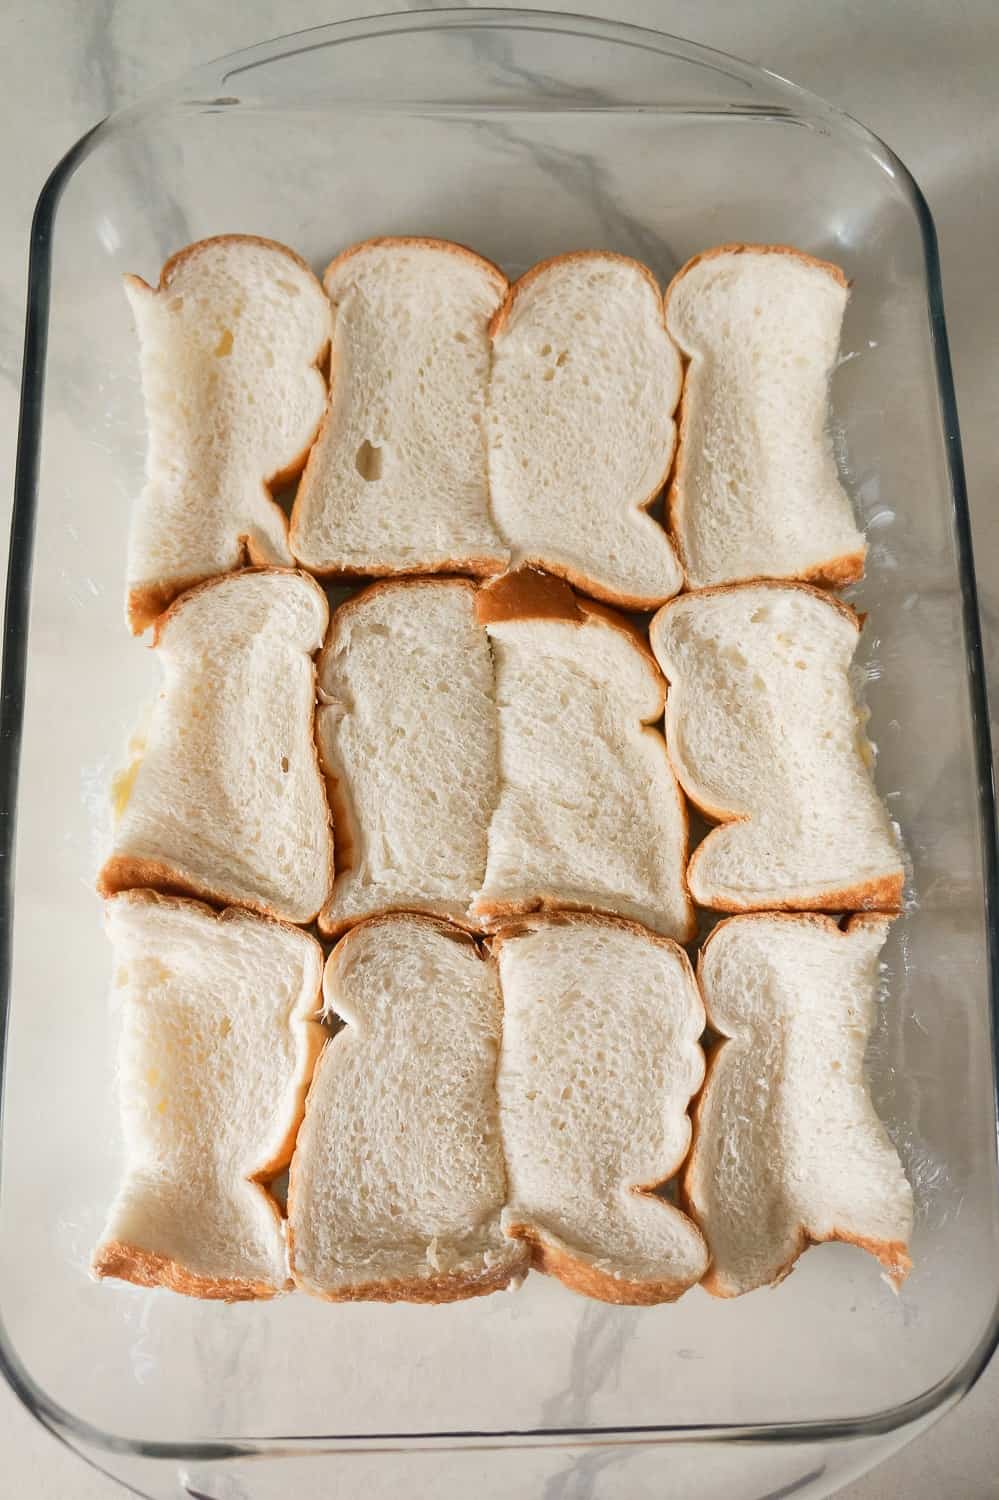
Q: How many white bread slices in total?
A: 12